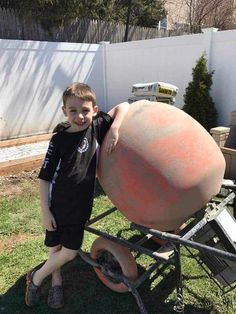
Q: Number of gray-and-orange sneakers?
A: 2